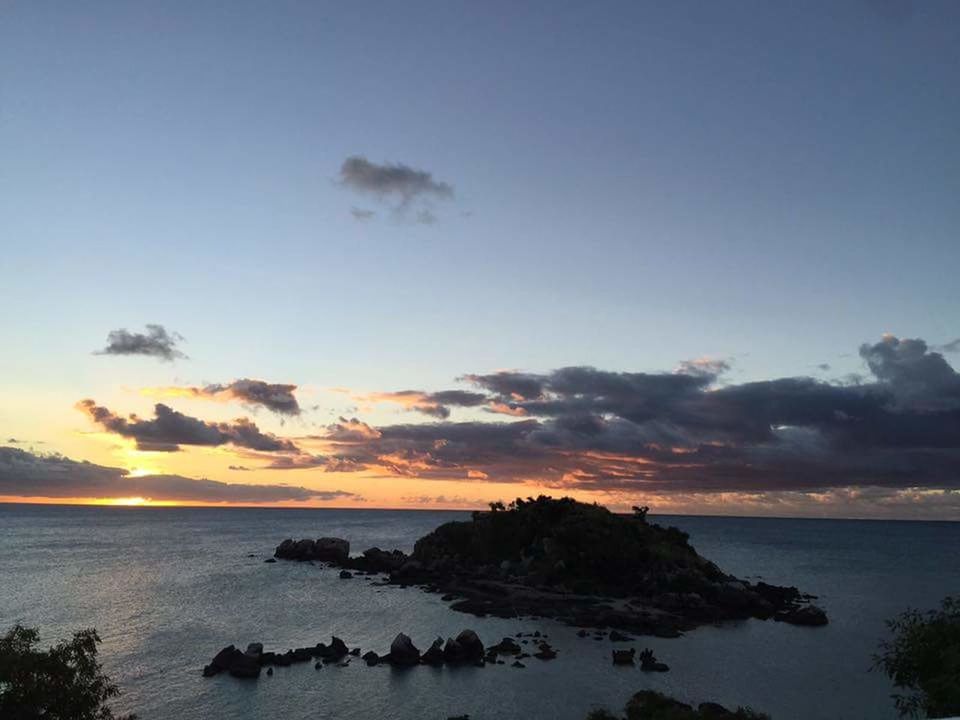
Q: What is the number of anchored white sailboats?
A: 0